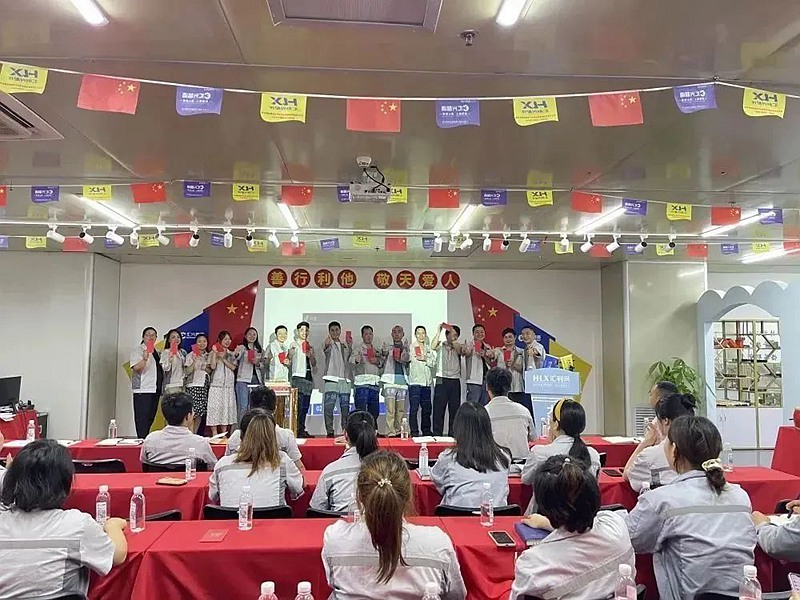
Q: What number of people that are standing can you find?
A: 15